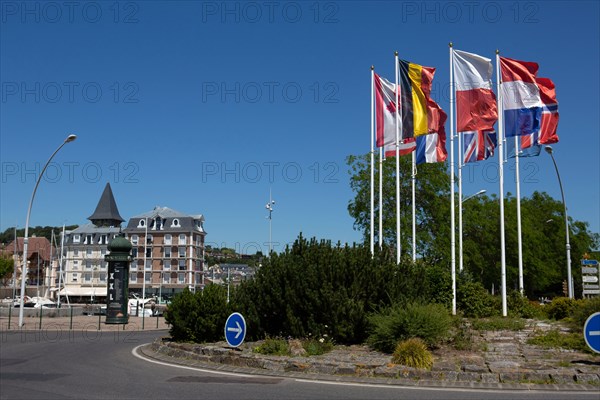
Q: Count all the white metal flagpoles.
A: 8